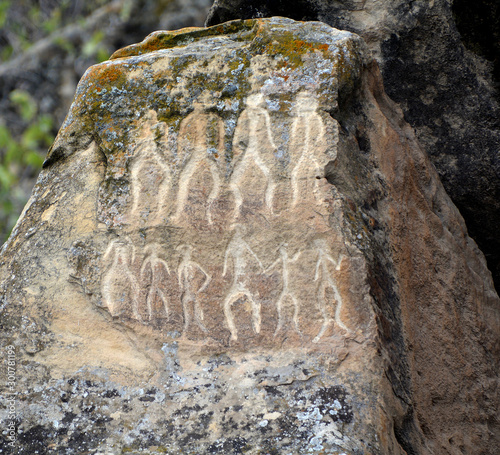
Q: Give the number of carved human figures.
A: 10